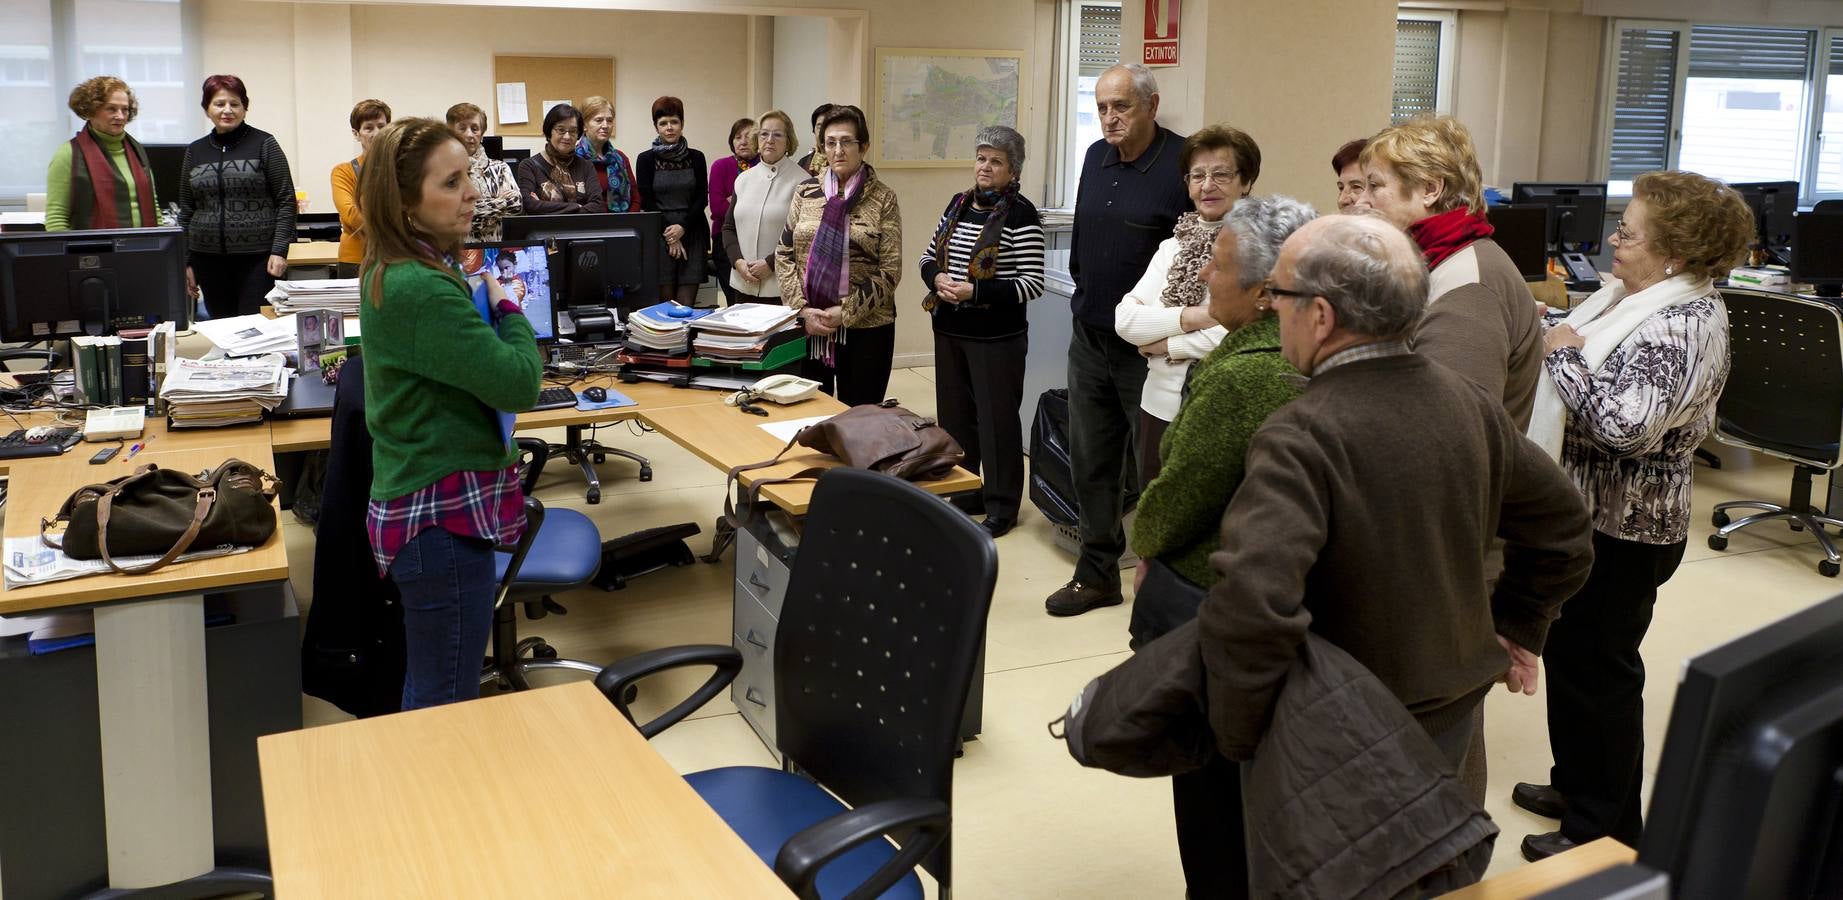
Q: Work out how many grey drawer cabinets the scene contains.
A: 1